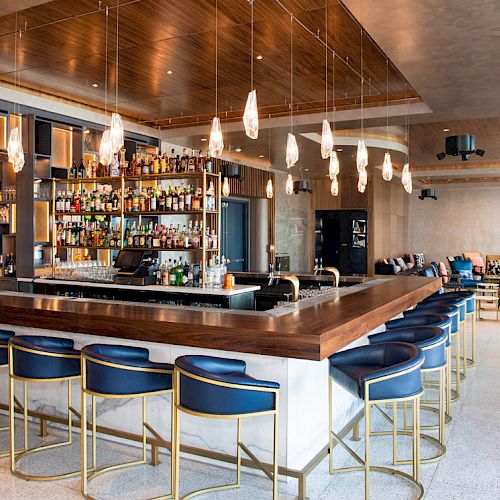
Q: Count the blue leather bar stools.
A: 10